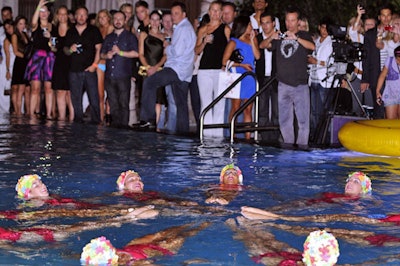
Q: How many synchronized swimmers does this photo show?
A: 6